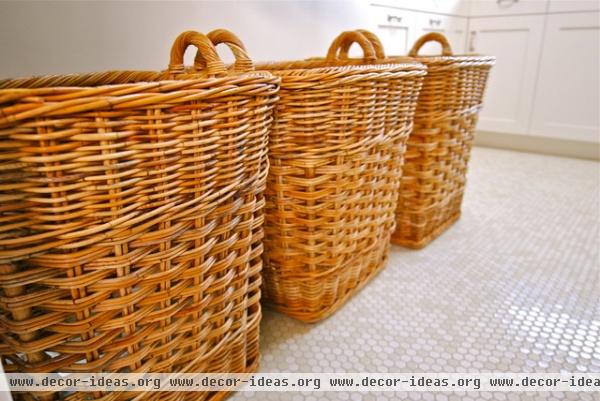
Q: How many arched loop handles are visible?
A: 5